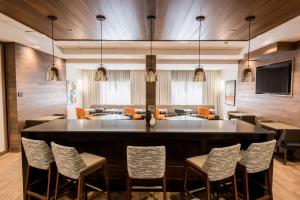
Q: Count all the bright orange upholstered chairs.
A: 4